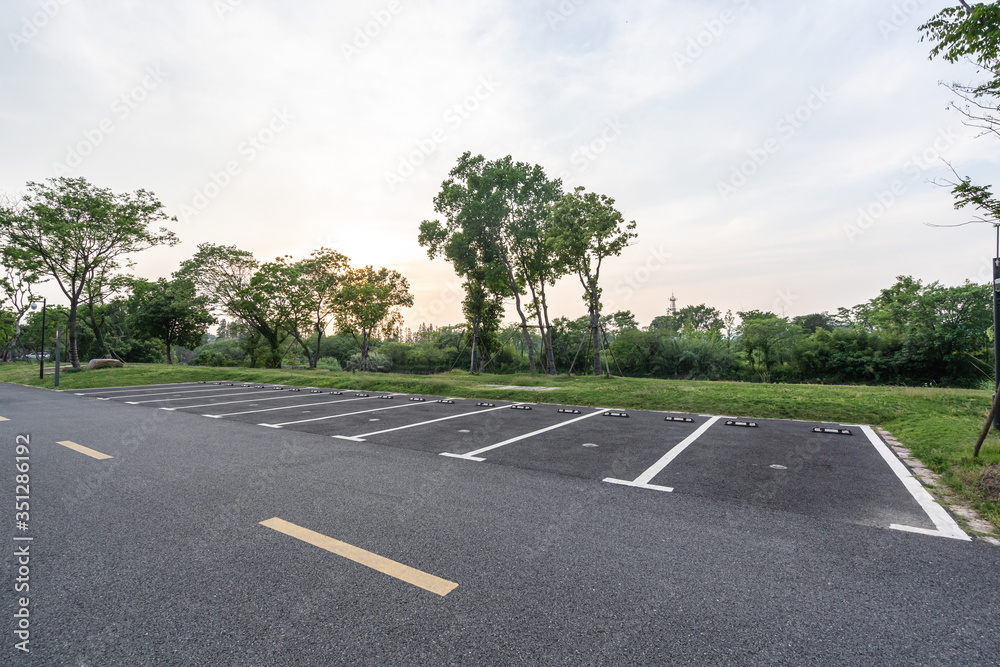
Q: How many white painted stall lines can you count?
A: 11